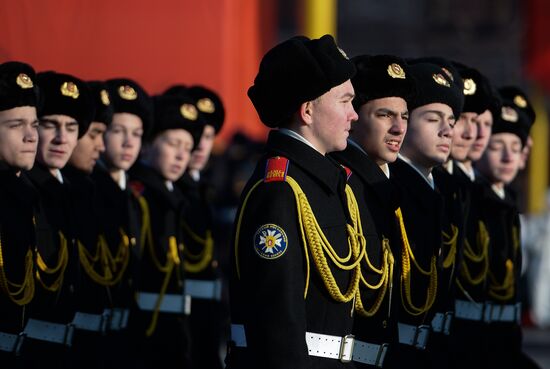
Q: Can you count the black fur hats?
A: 13